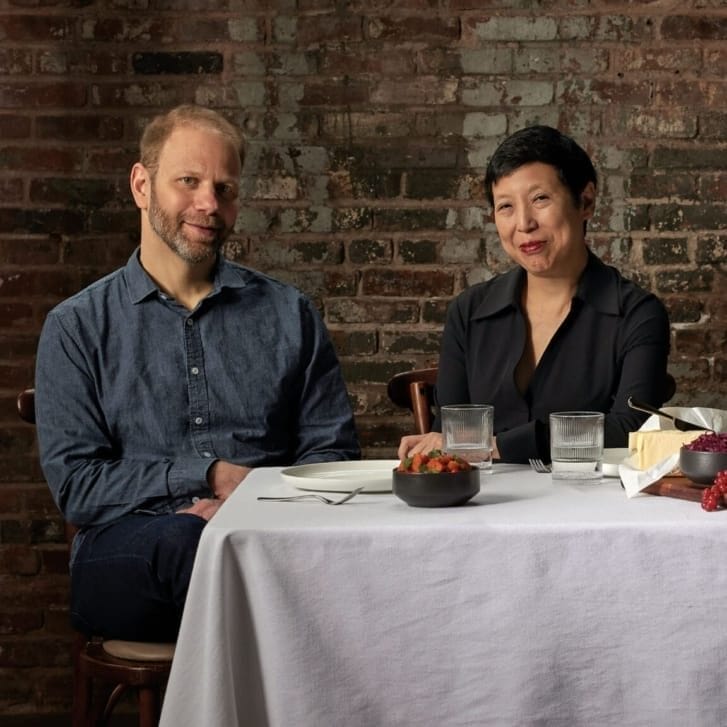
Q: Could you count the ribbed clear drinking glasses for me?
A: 2